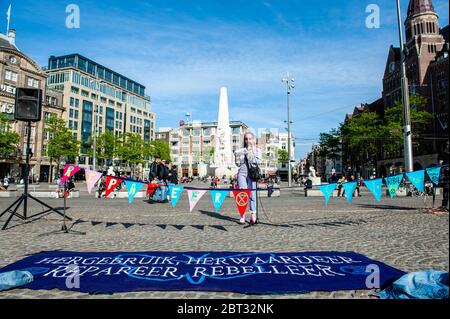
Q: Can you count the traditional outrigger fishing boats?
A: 0